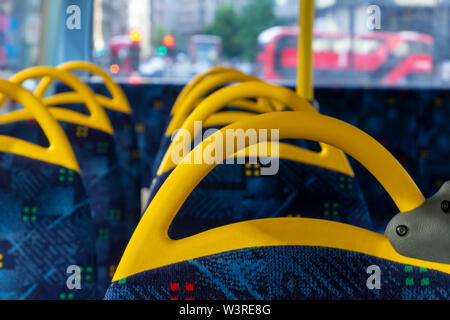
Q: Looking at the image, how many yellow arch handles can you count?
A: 7